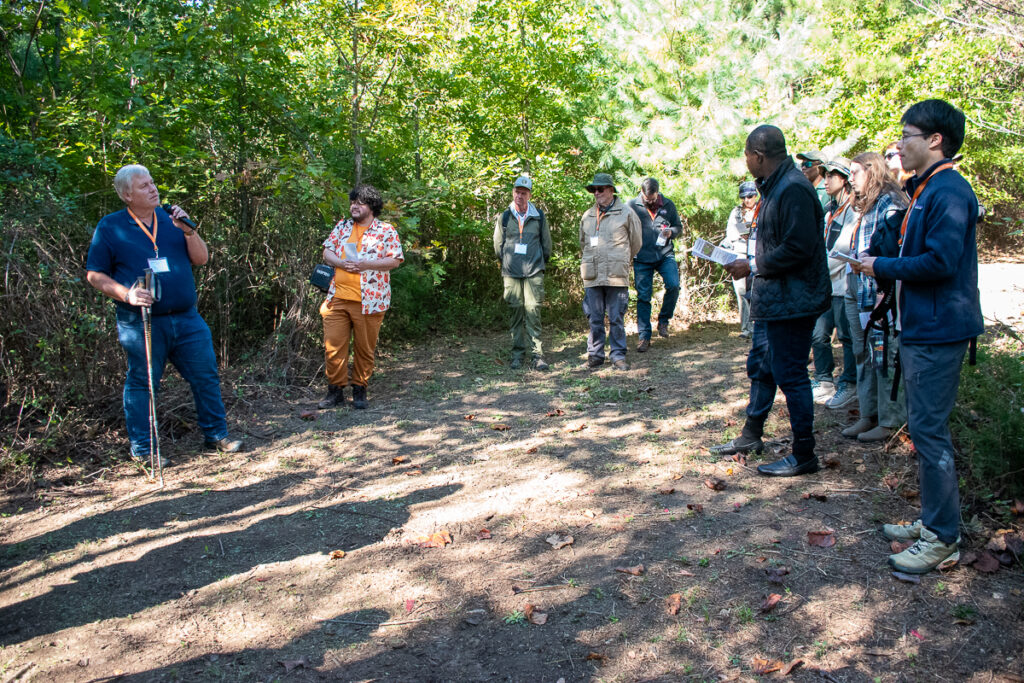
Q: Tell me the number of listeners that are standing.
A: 11